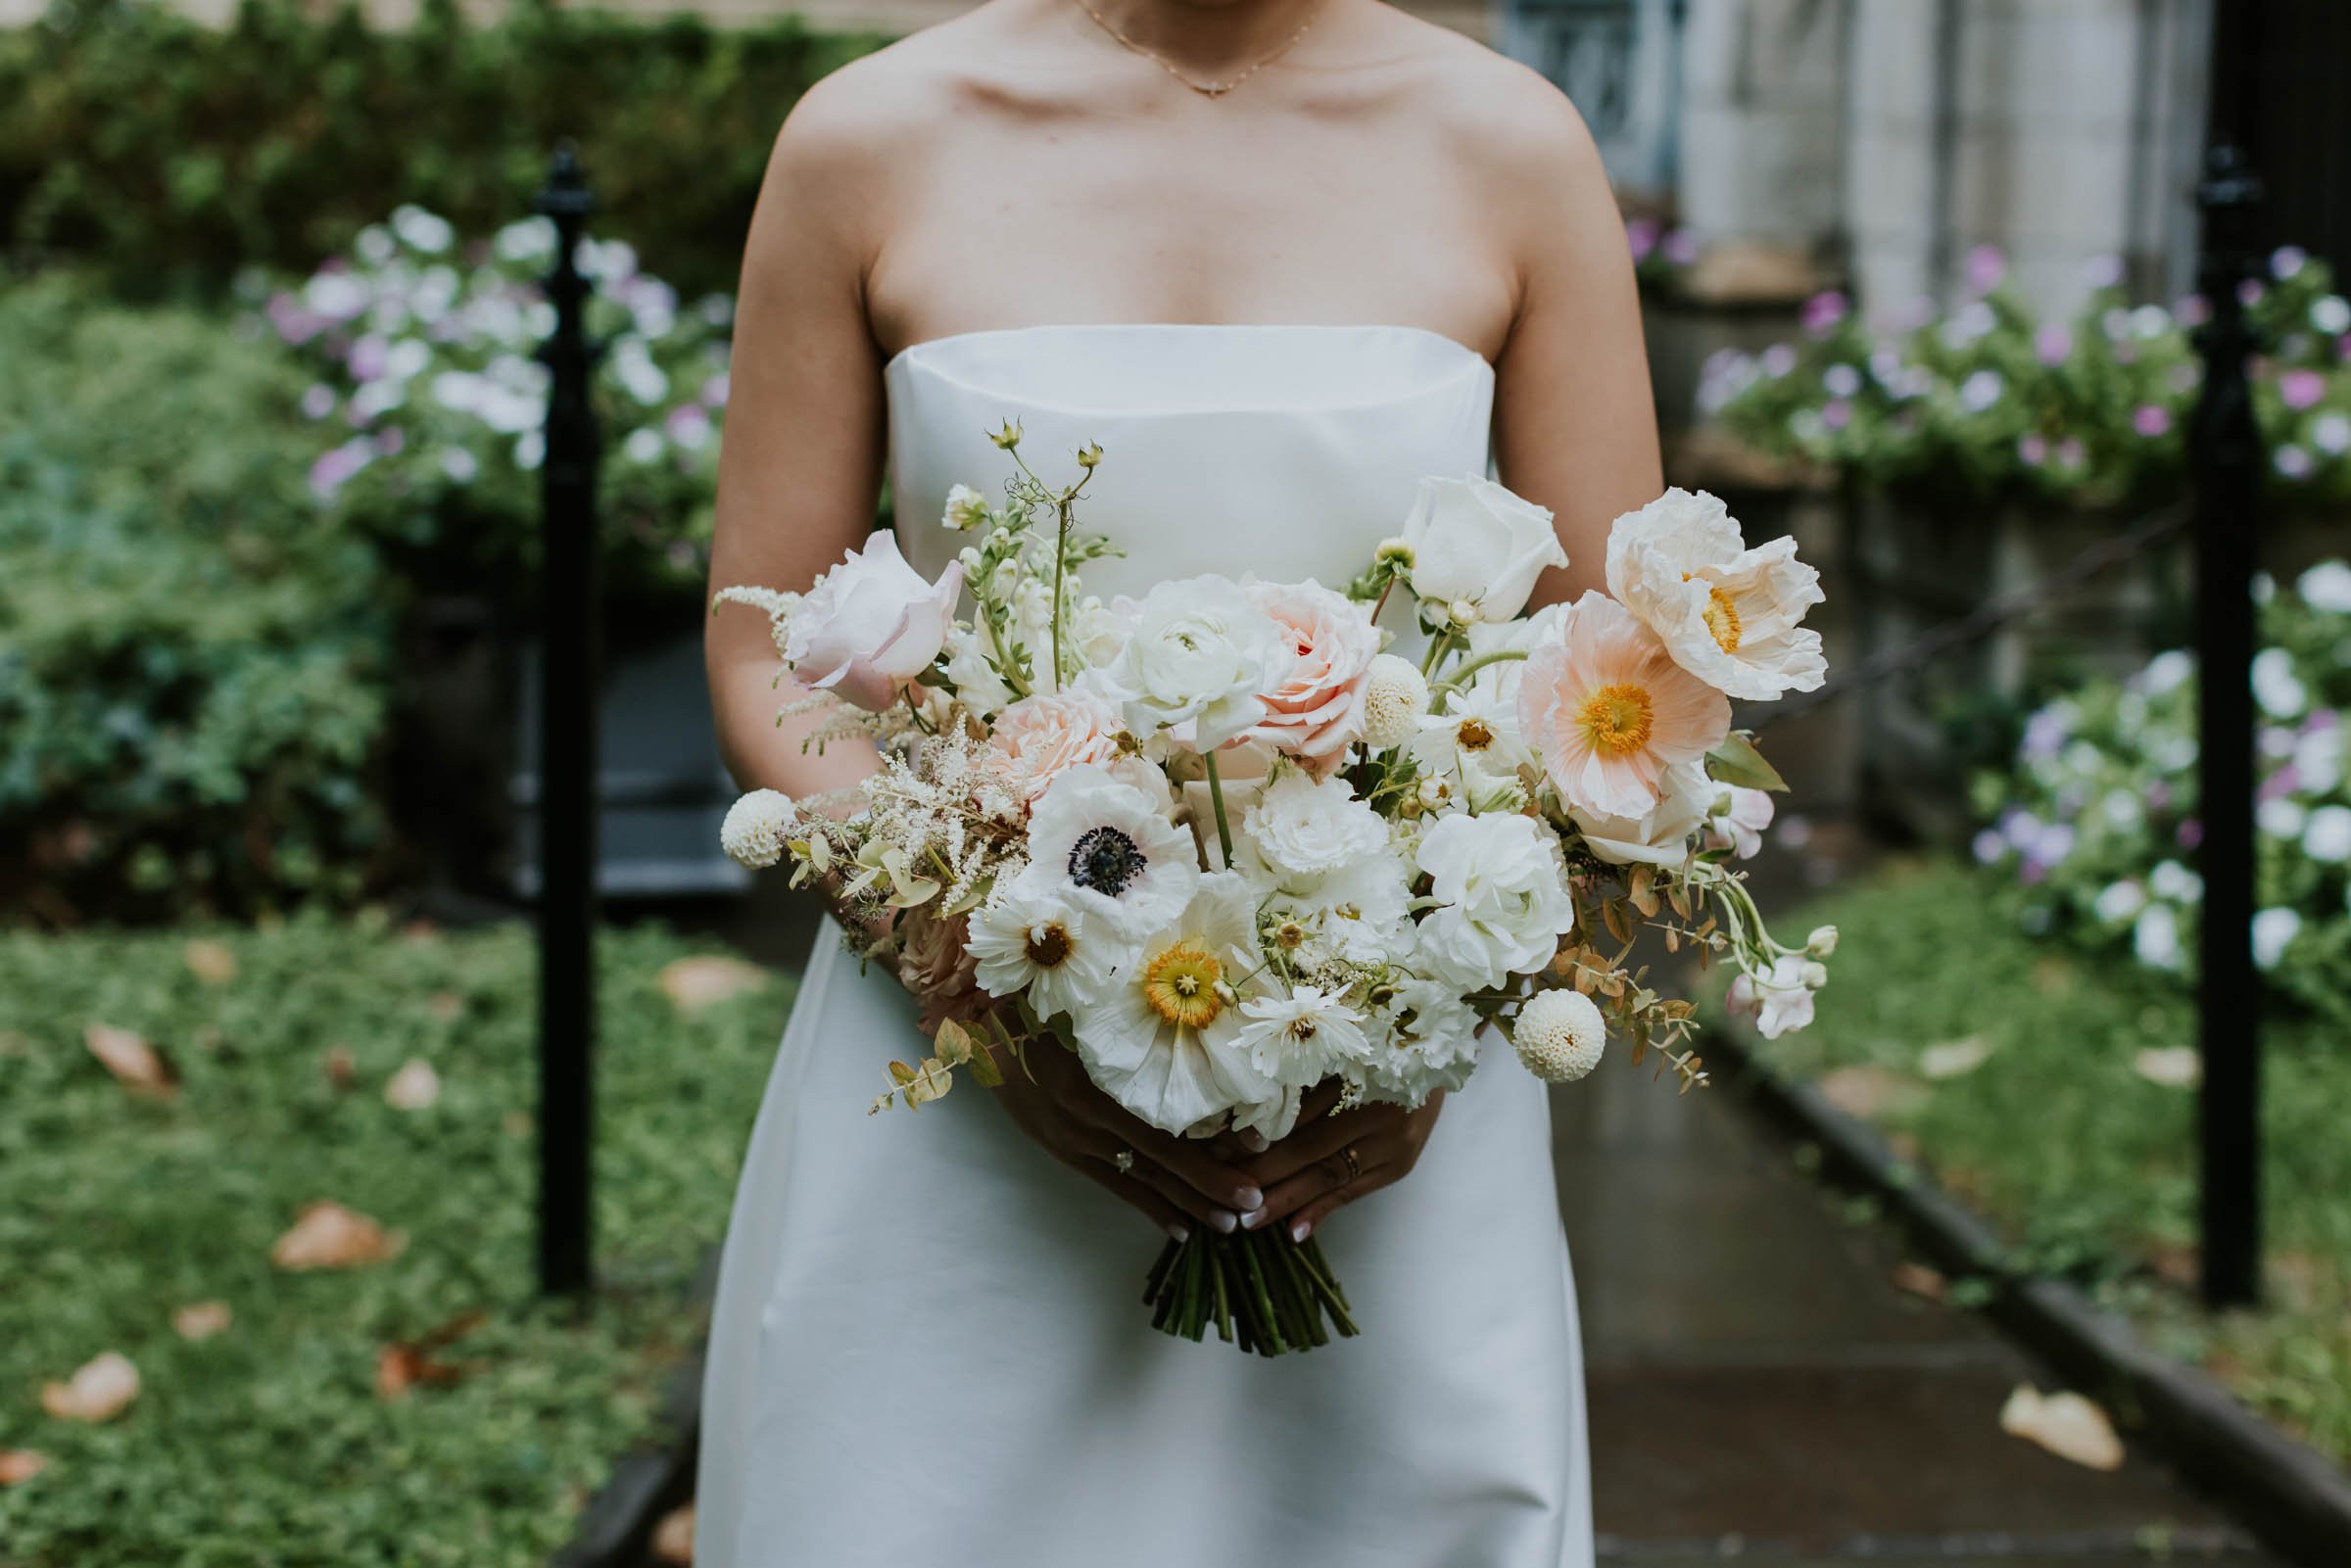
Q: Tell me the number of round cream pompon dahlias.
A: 3